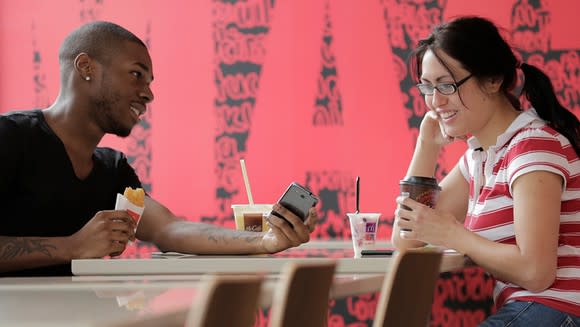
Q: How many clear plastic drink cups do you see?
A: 2